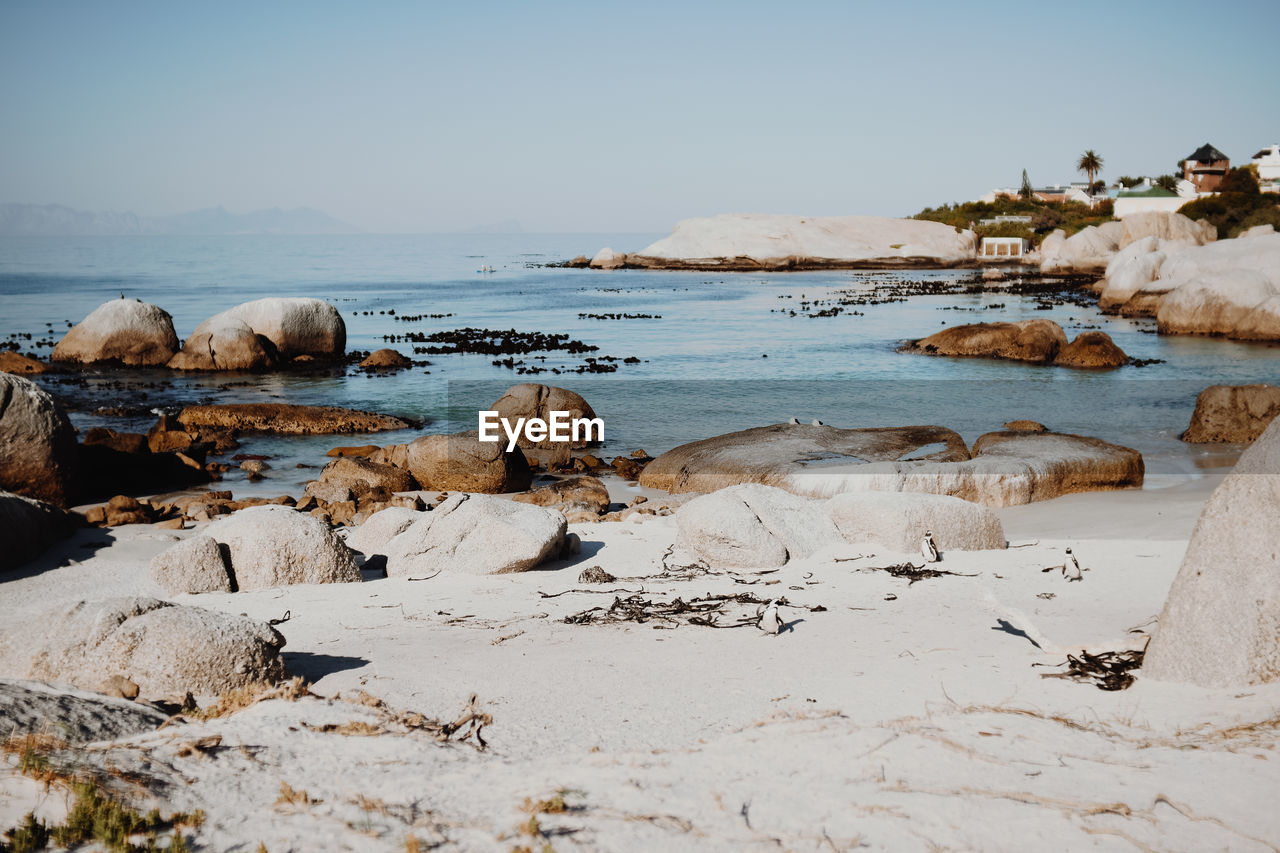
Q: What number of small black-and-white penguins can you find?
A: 3